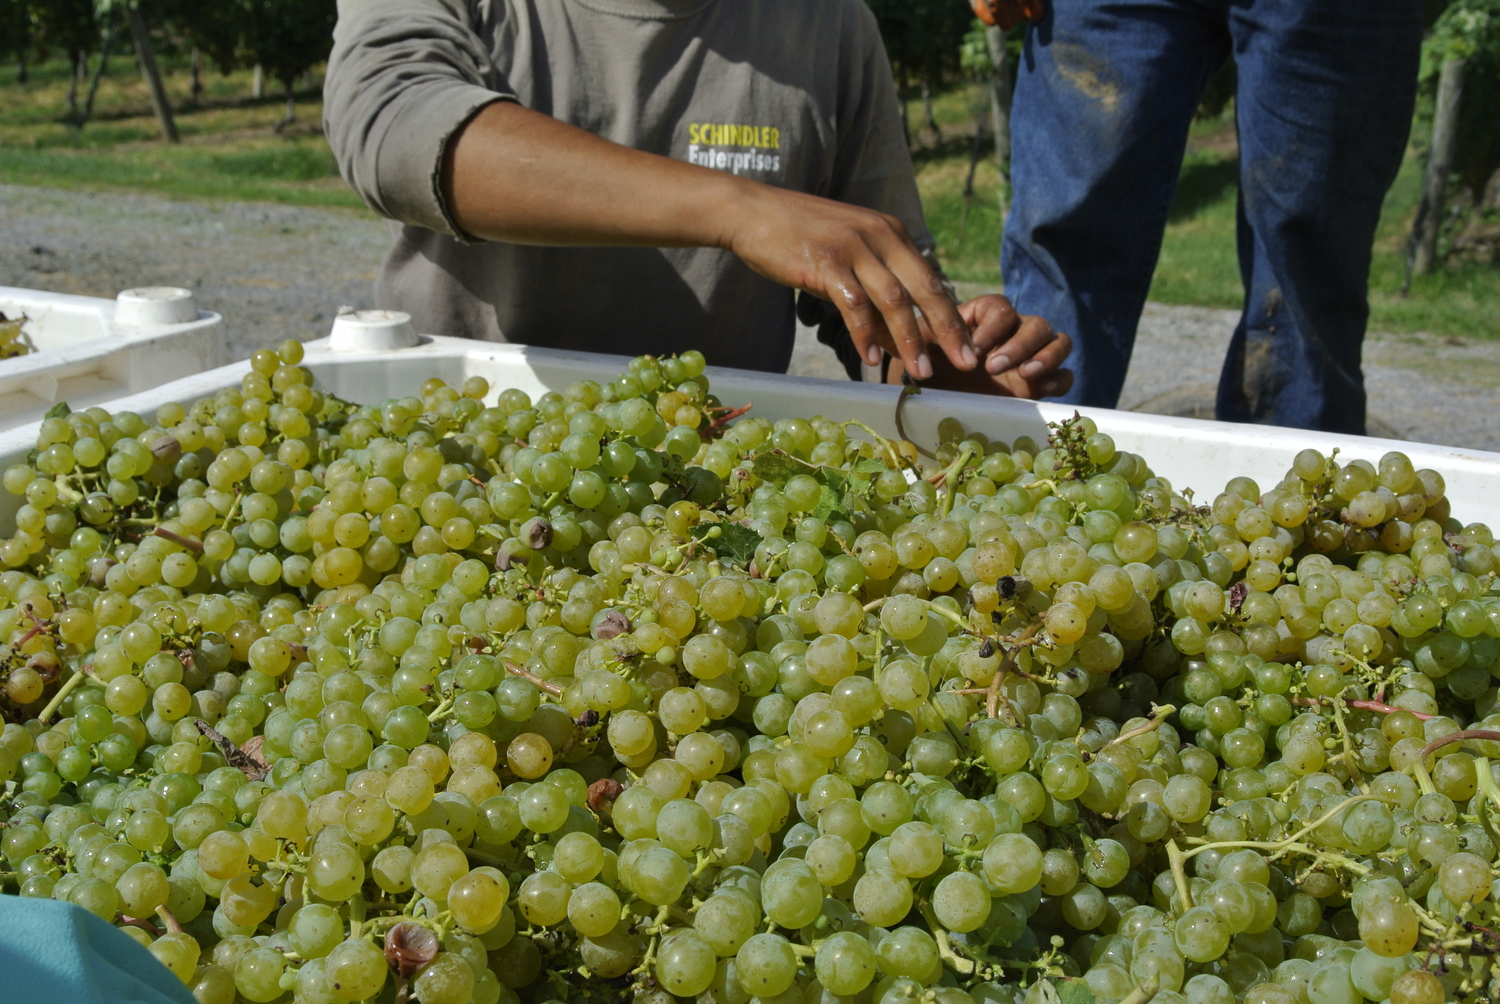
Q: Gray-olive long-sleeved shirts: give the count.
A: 1